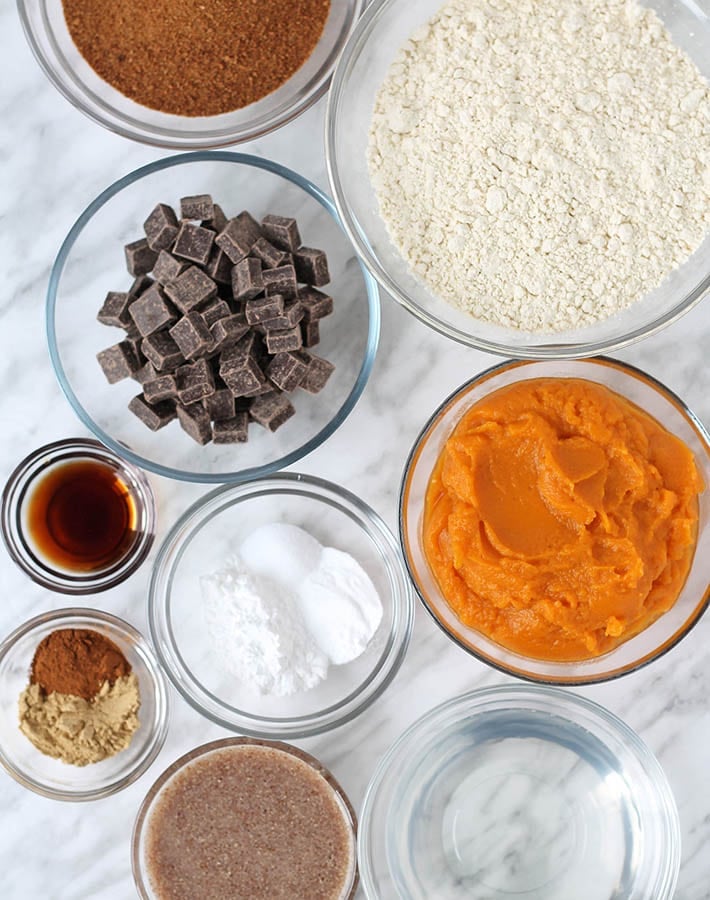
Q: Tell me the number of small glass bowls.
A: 2